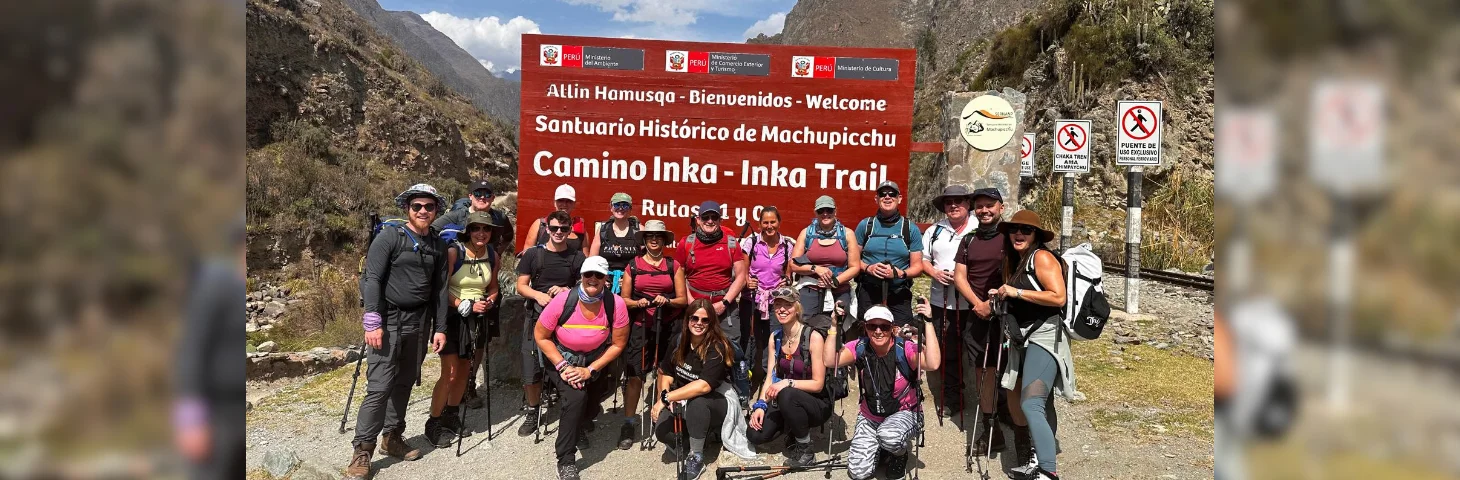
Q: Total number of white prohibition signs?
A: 3